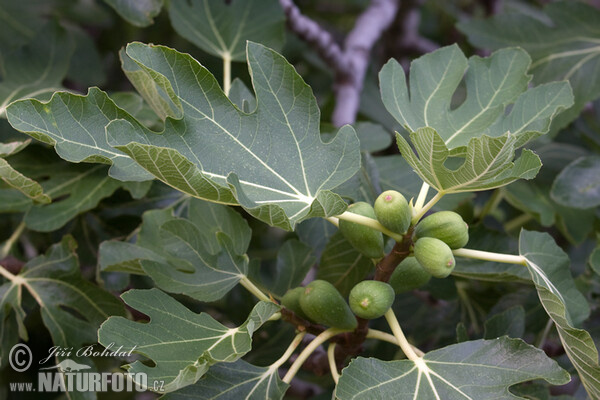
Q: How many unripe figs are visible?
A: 8